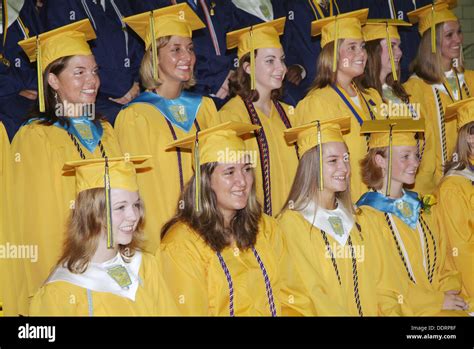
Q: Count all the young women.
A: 11